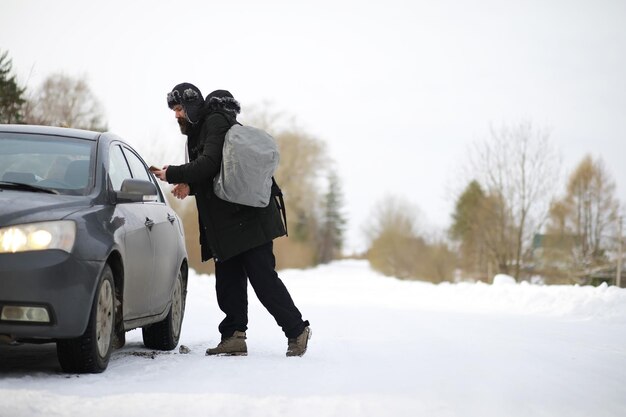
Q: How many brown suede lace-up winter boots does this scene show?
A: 2